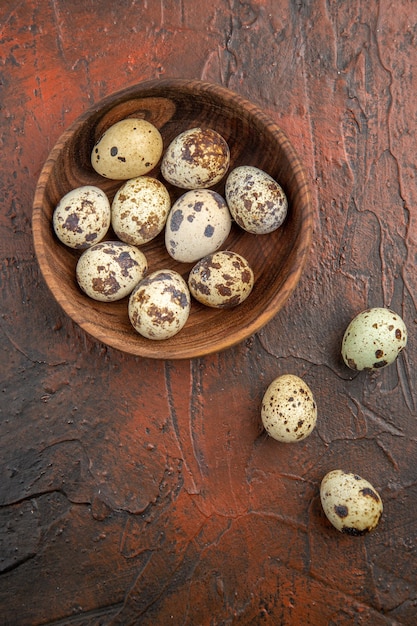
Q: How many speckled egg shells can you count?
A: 12